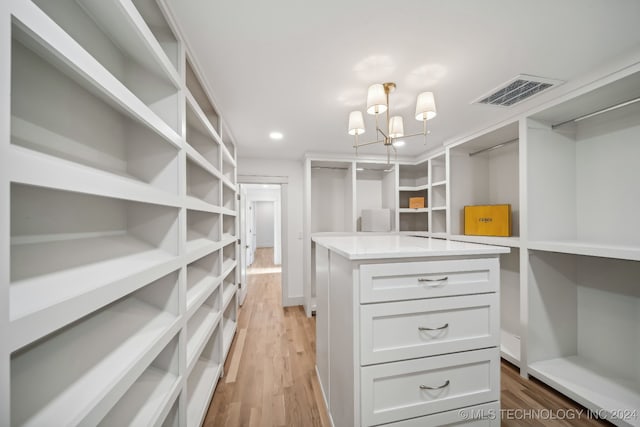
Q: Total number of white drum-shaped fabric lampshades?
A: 4